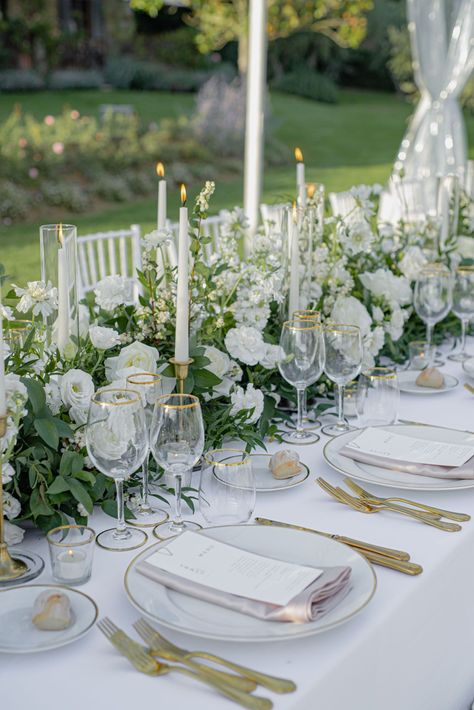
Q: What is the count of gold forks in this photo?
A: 6